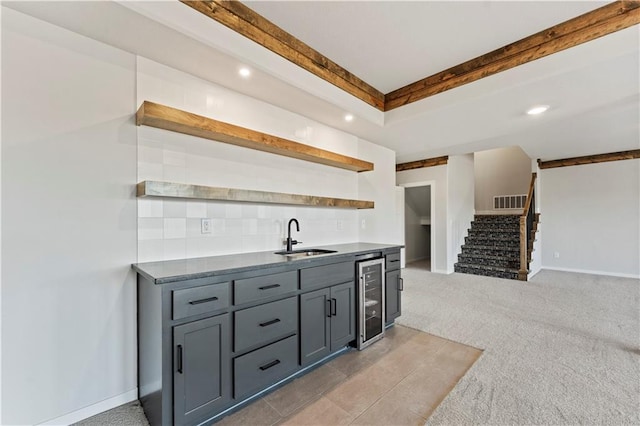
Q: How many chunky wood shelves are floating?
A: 2